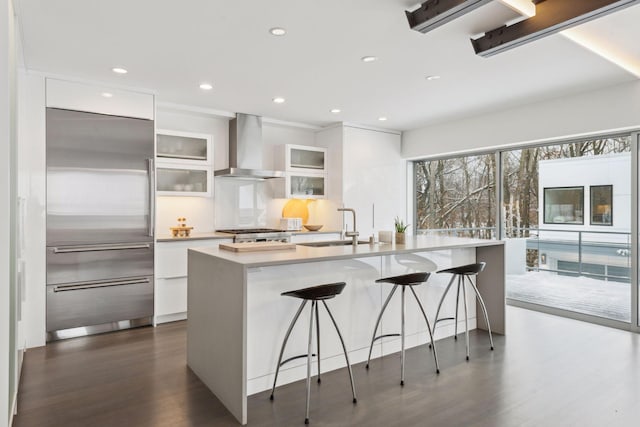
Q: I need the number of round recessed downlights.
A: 8